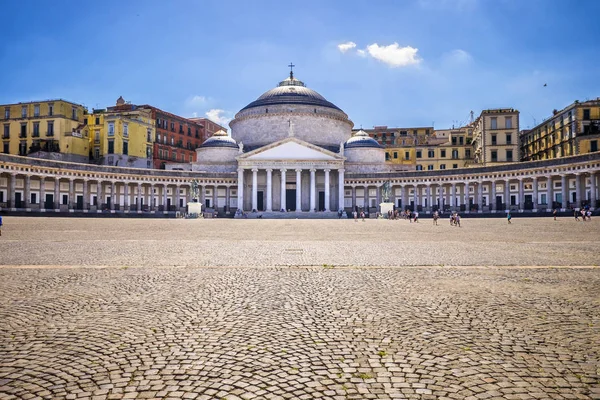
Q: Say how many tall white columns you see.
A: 8